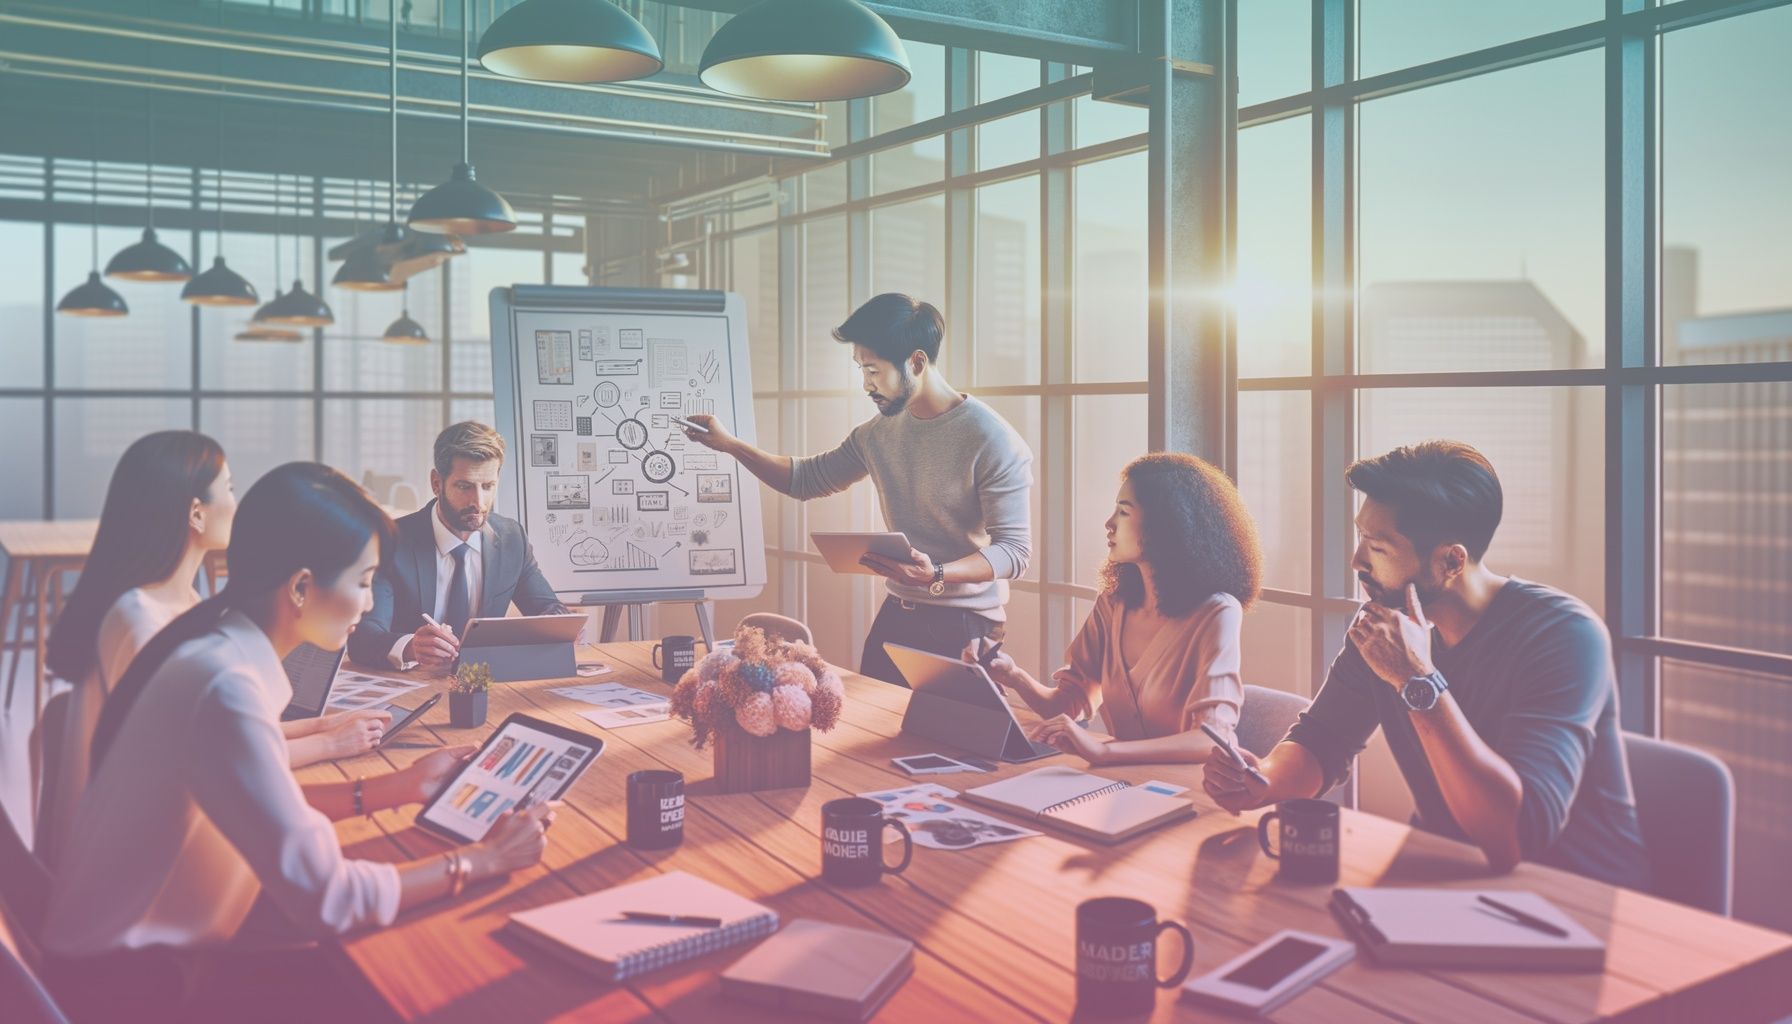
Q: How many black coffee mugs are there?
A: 5